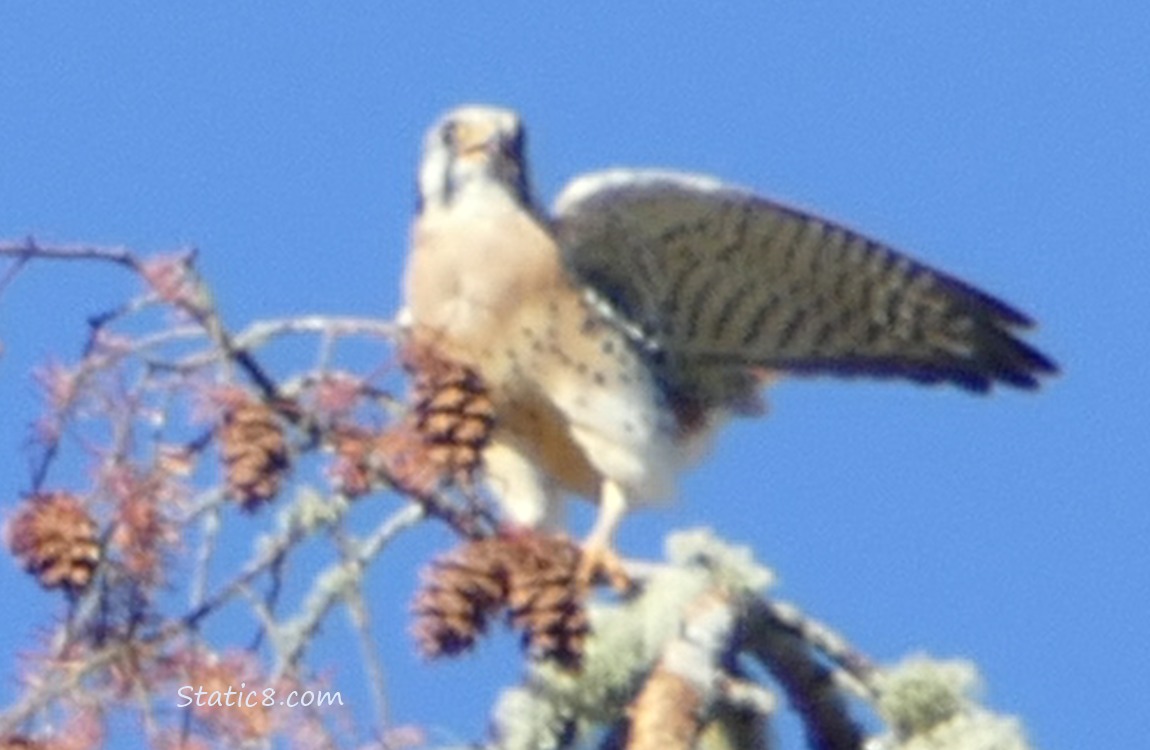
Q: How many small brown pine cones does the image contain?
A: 5